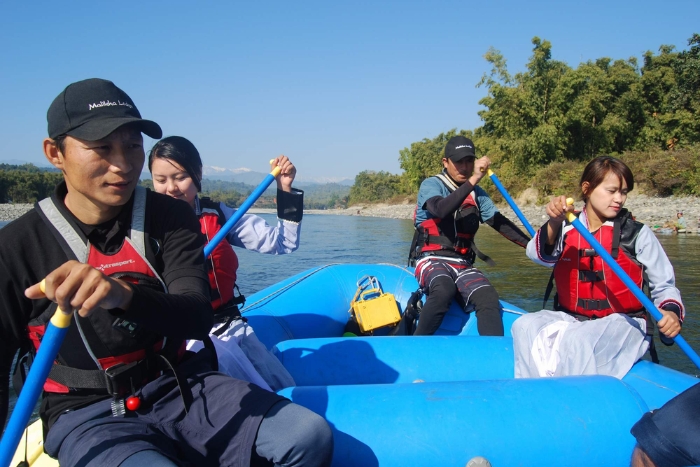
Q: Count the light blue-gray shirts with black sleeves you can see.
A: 1